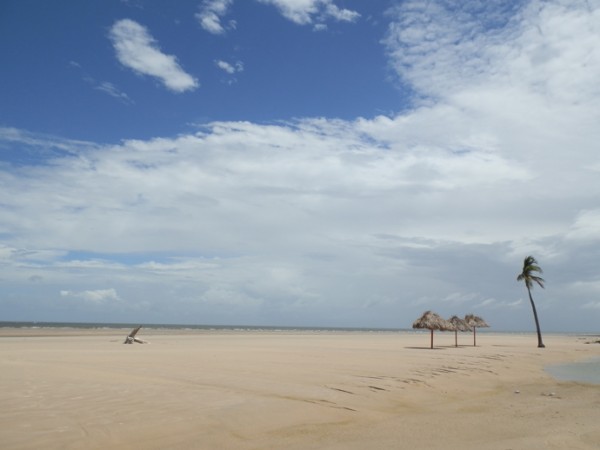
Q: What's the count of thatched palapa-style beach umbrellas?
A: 3